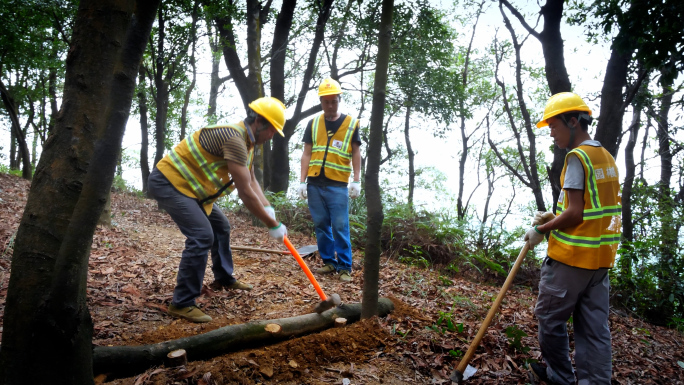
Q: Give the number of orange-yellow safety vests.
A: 3